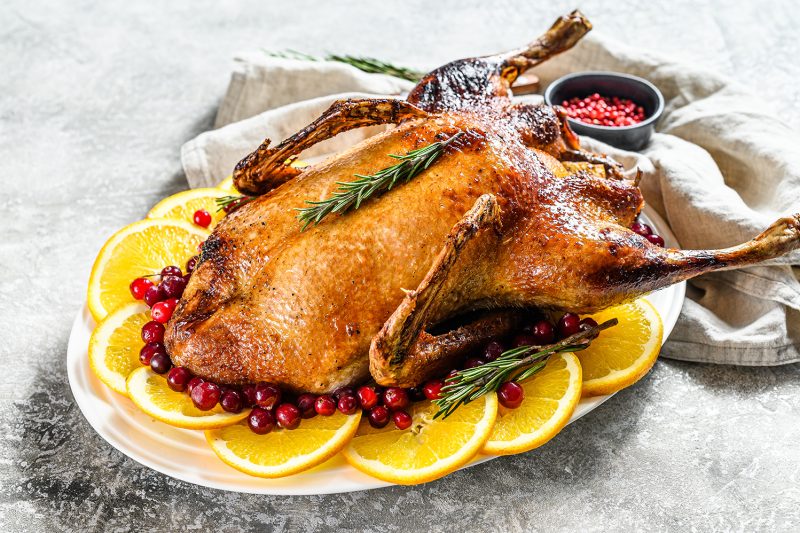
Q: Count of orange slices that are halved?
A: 0